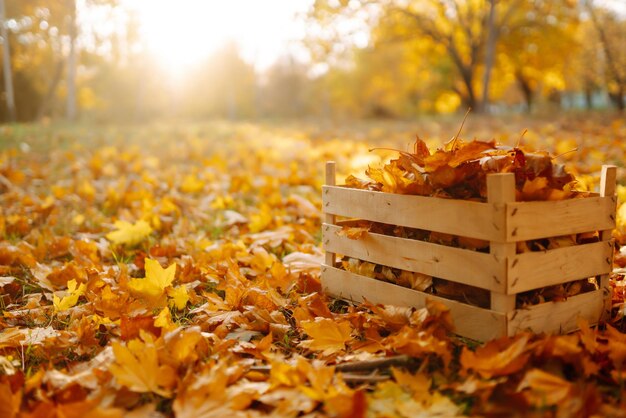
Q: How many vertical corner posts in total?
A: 3